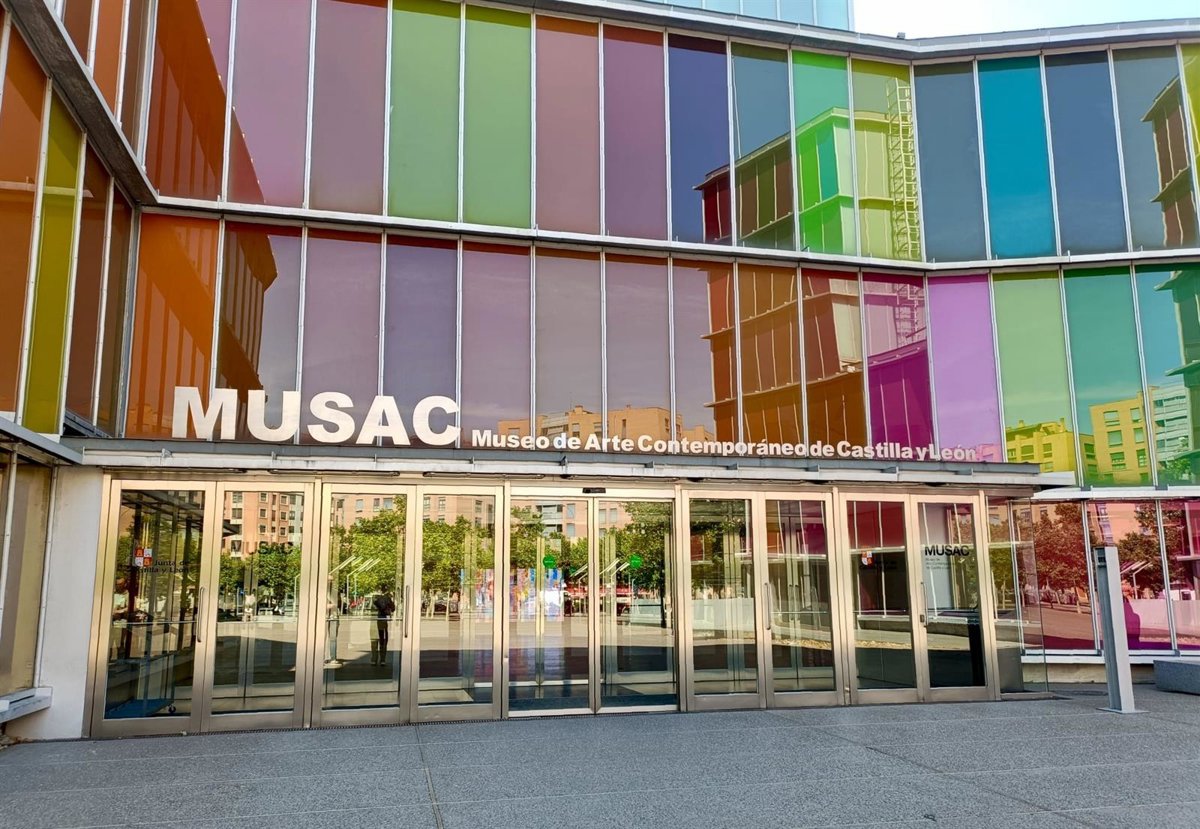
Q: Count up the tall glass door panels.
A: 10